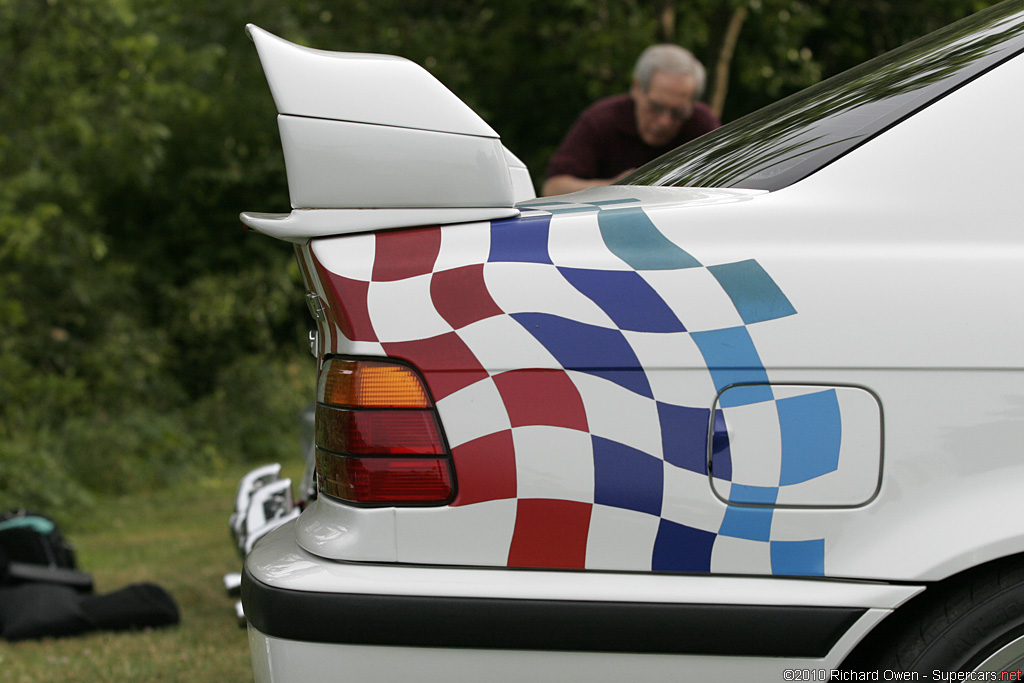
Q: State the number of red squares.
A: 7